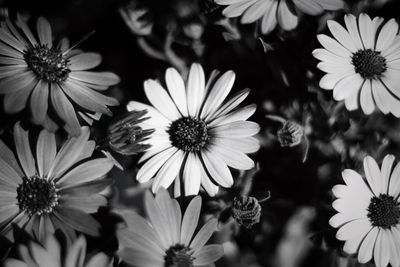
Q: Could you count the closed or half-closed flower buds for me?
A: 3